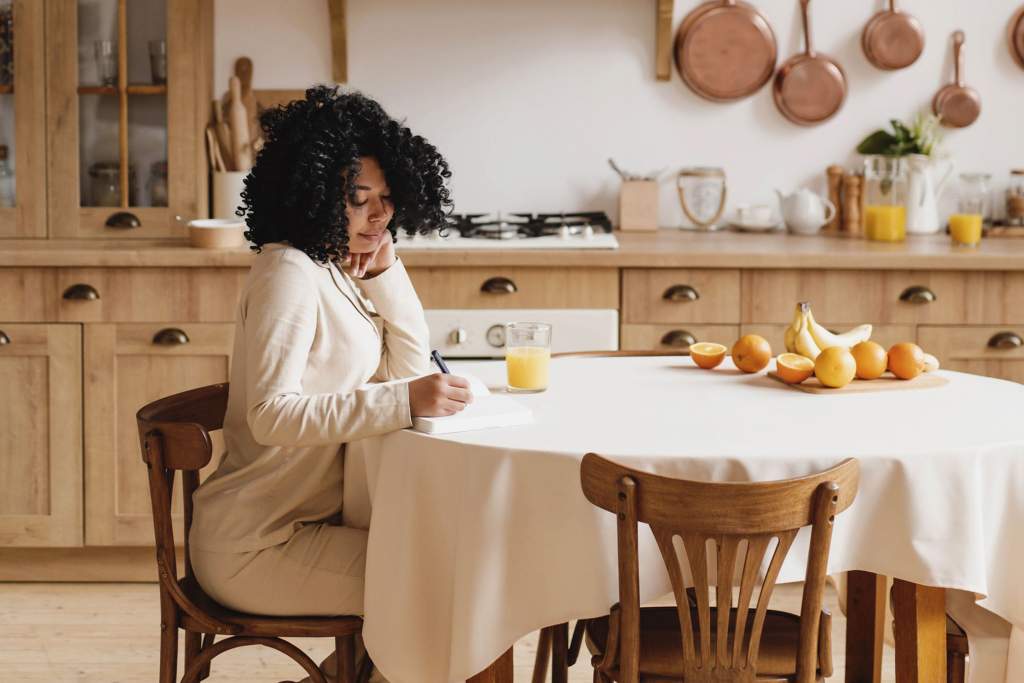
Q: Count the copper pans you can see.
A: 5